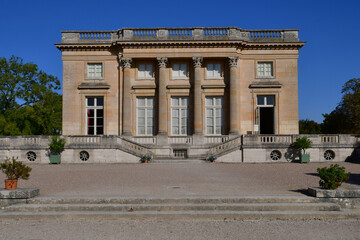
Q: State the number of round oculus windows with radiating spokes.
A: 4